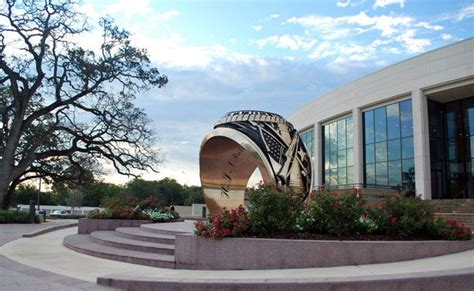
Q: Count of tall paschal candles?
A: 0